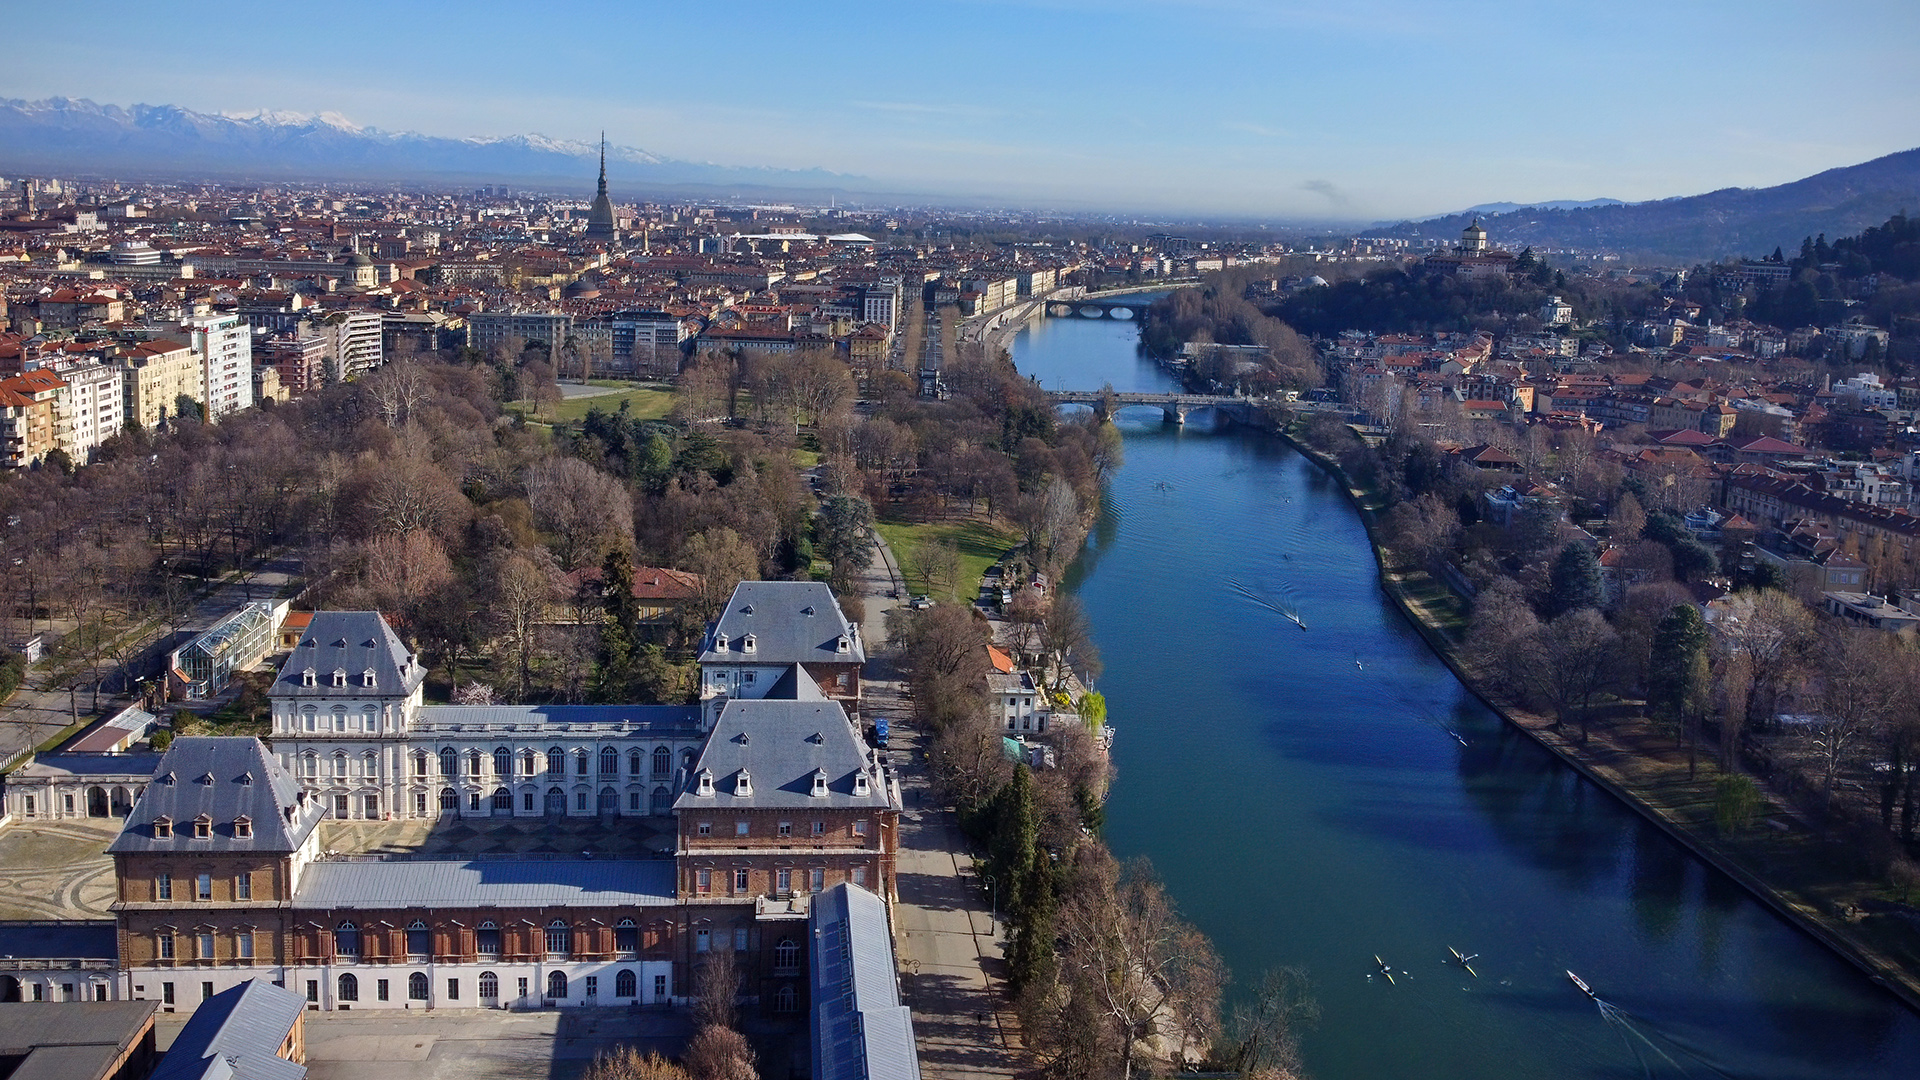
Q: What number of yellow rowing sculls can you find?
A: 2